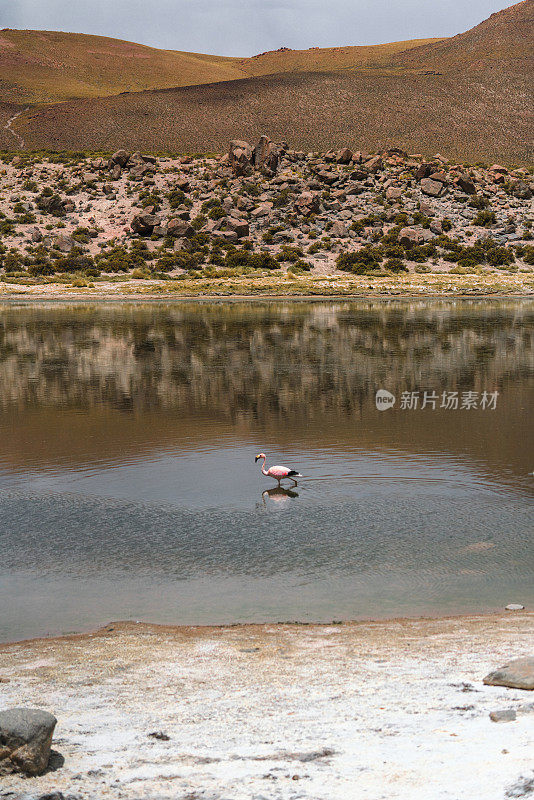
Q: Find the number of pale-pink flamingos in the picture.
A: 1